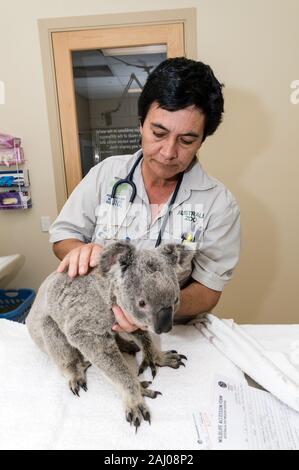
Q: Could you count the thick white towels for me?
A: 2